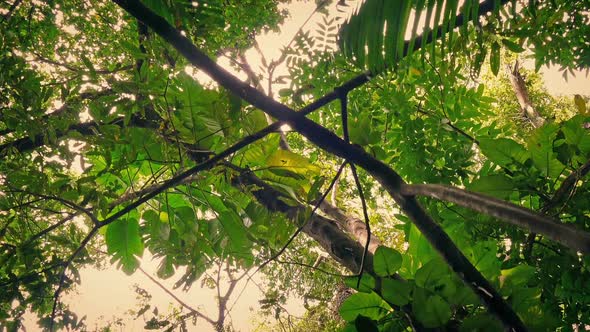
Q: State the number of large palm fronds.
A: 1